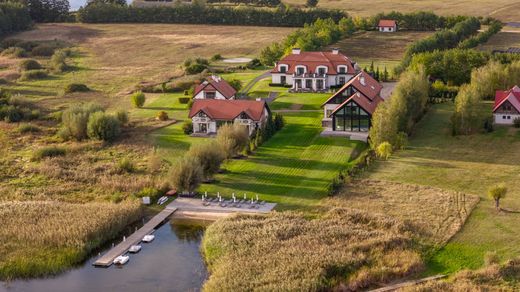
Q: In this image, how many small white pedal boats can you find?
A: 3